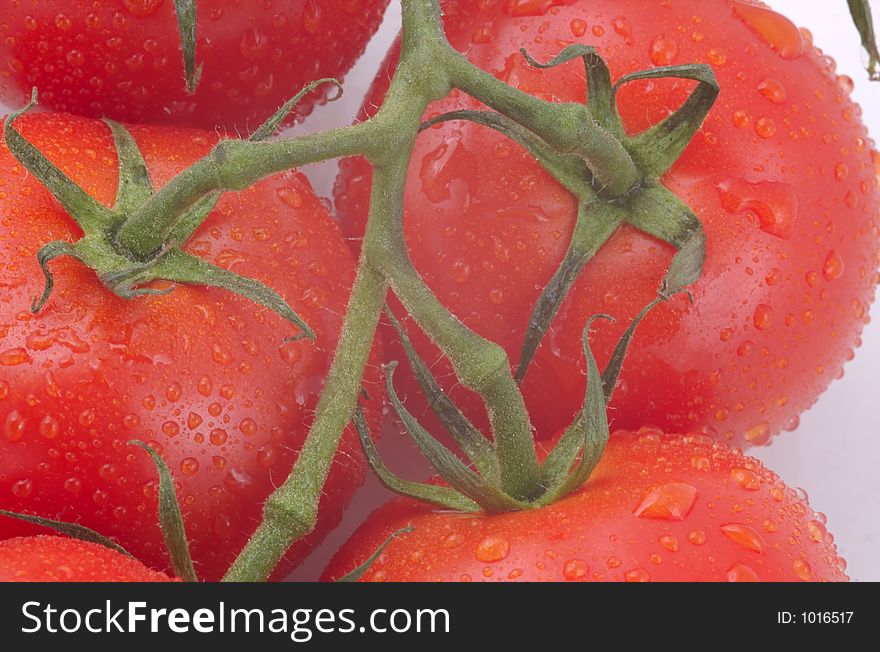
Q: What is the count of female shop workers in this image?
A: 0